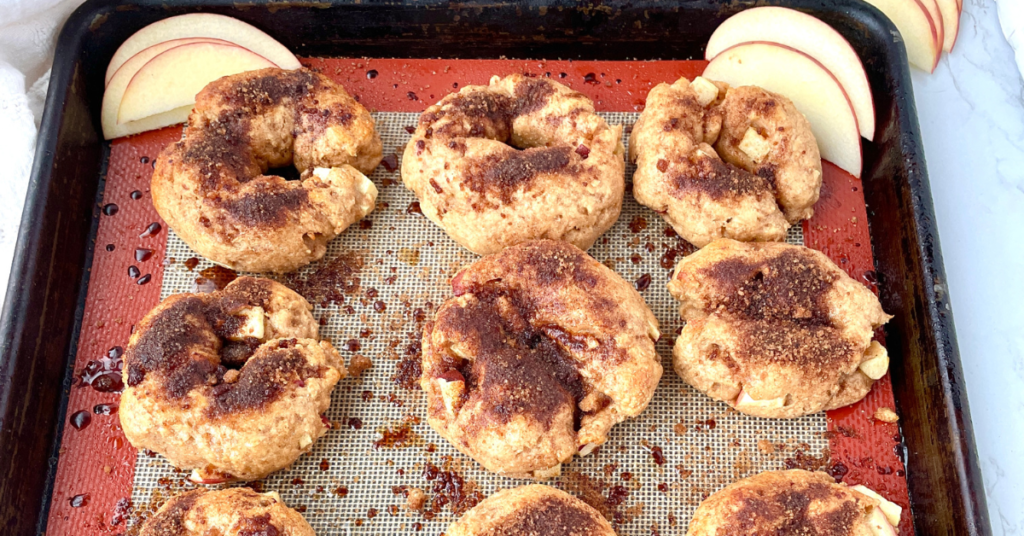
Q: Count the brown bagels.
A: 9